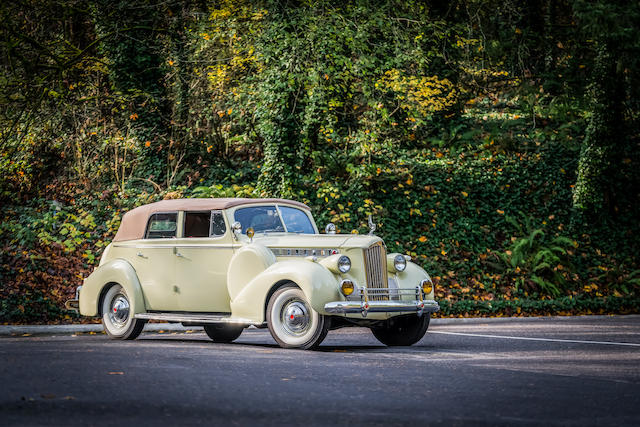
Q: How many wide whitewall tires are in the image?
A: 2